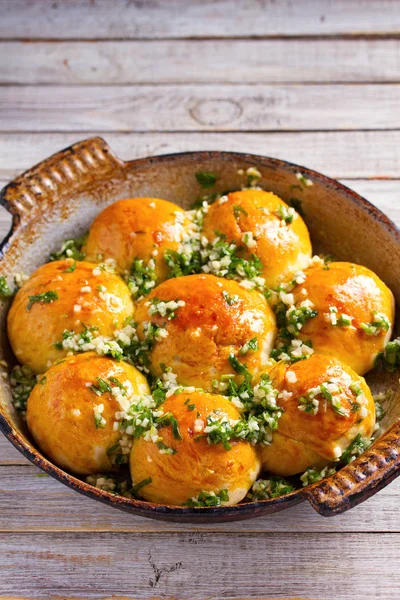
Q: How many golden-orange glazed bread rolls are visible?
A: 8